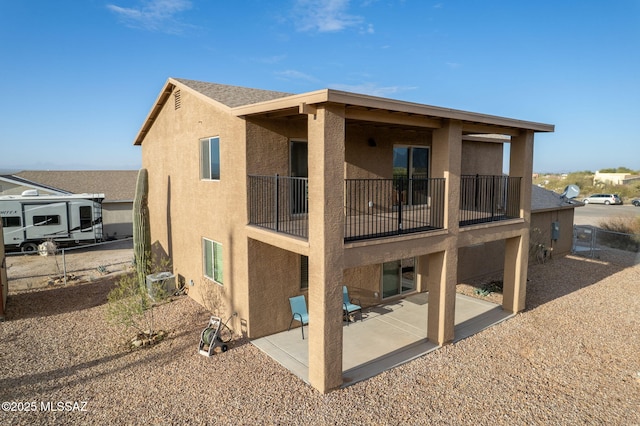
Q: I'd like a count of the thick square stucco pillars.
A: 3